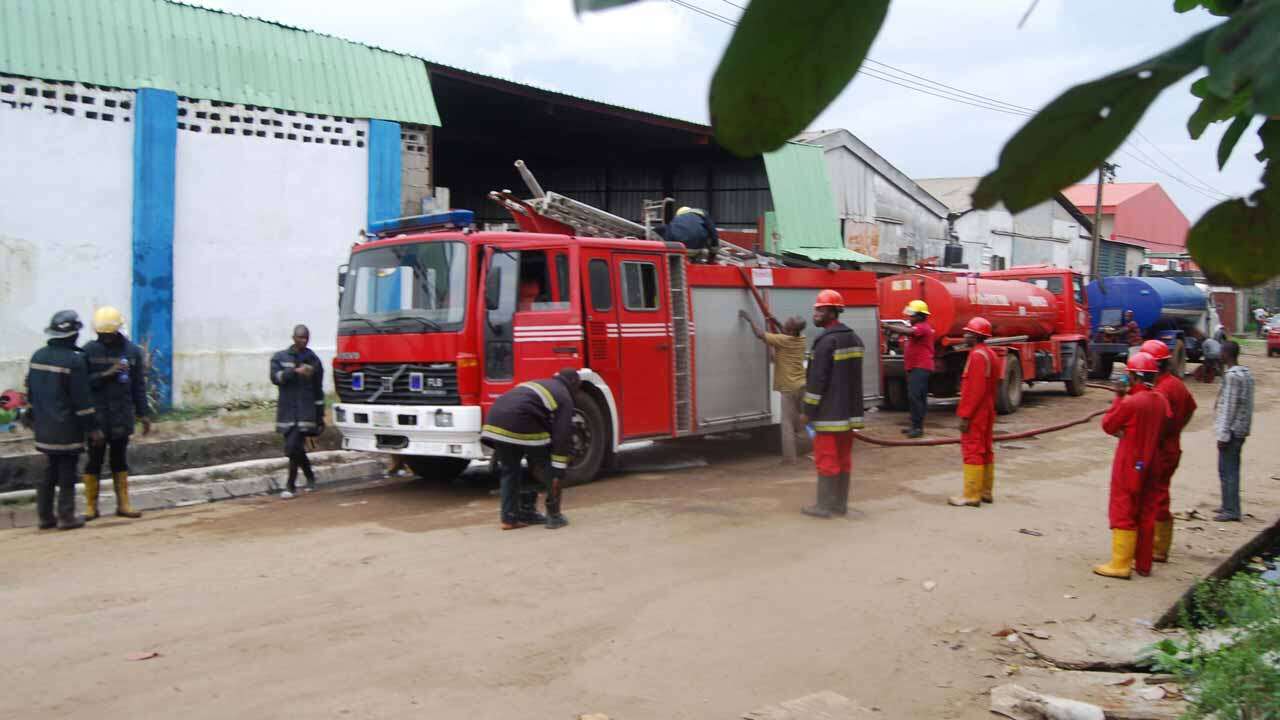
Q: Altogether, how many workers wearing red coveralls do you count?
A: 3